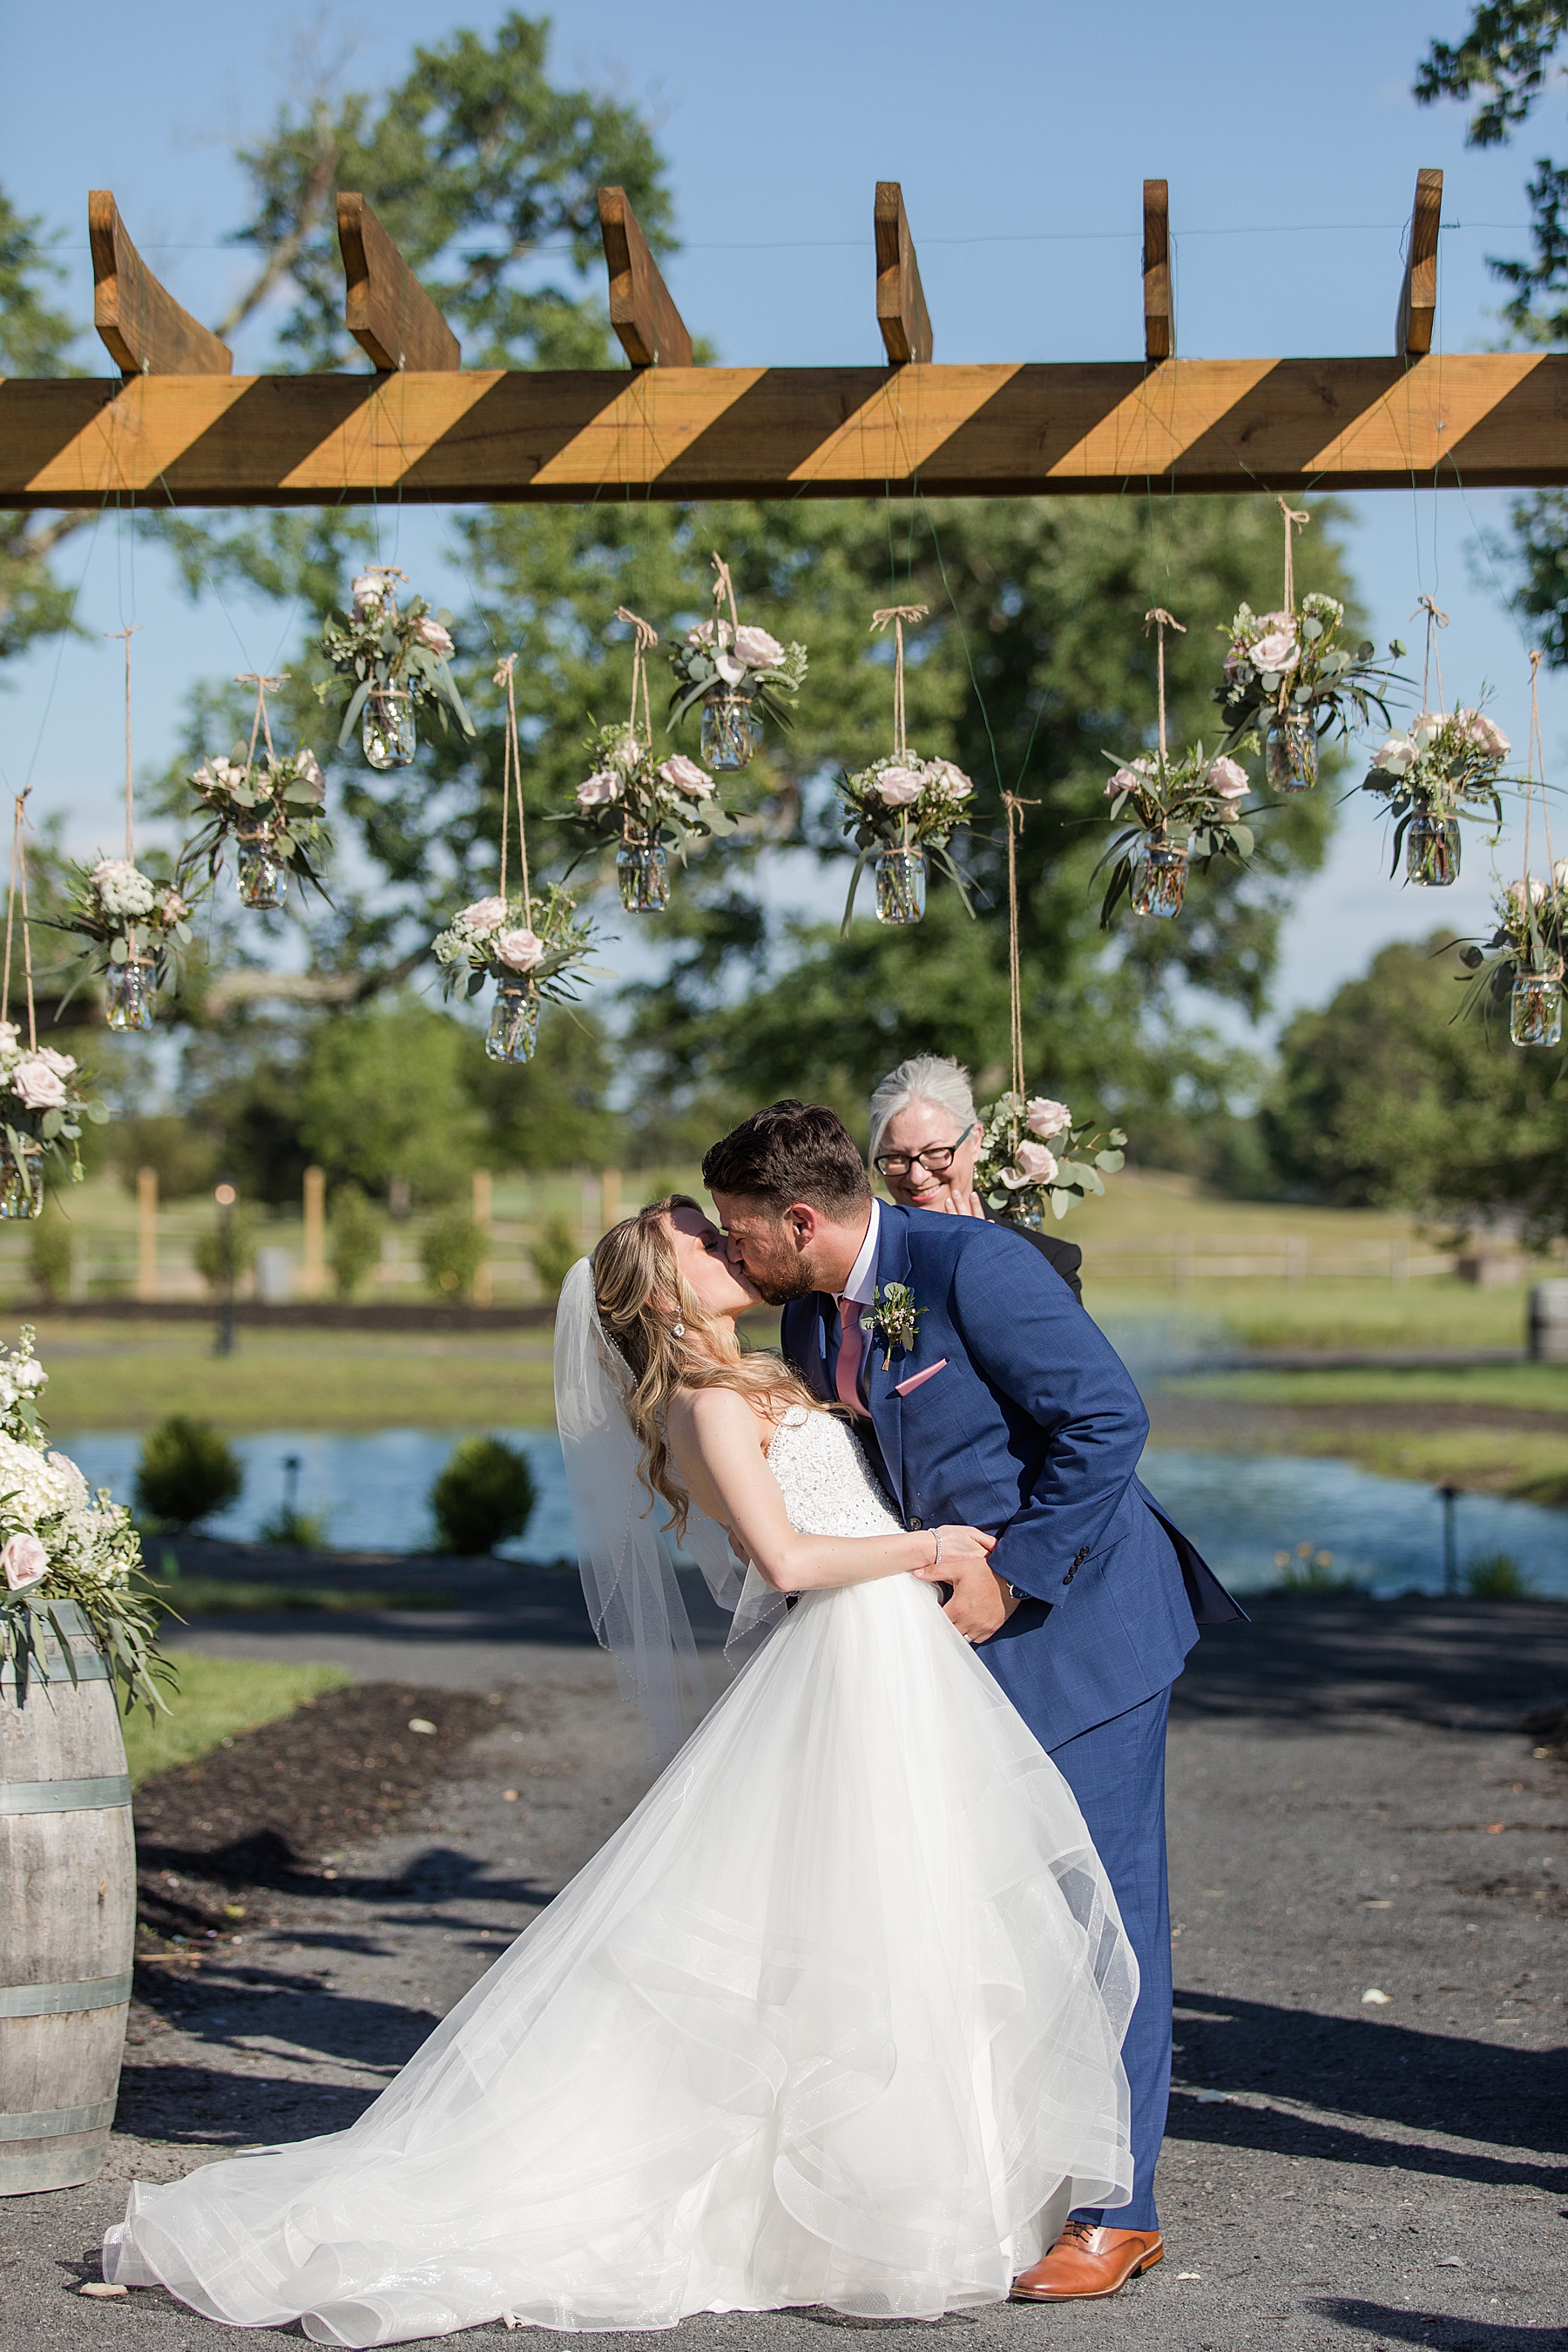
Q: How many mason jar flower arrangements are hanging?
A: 13